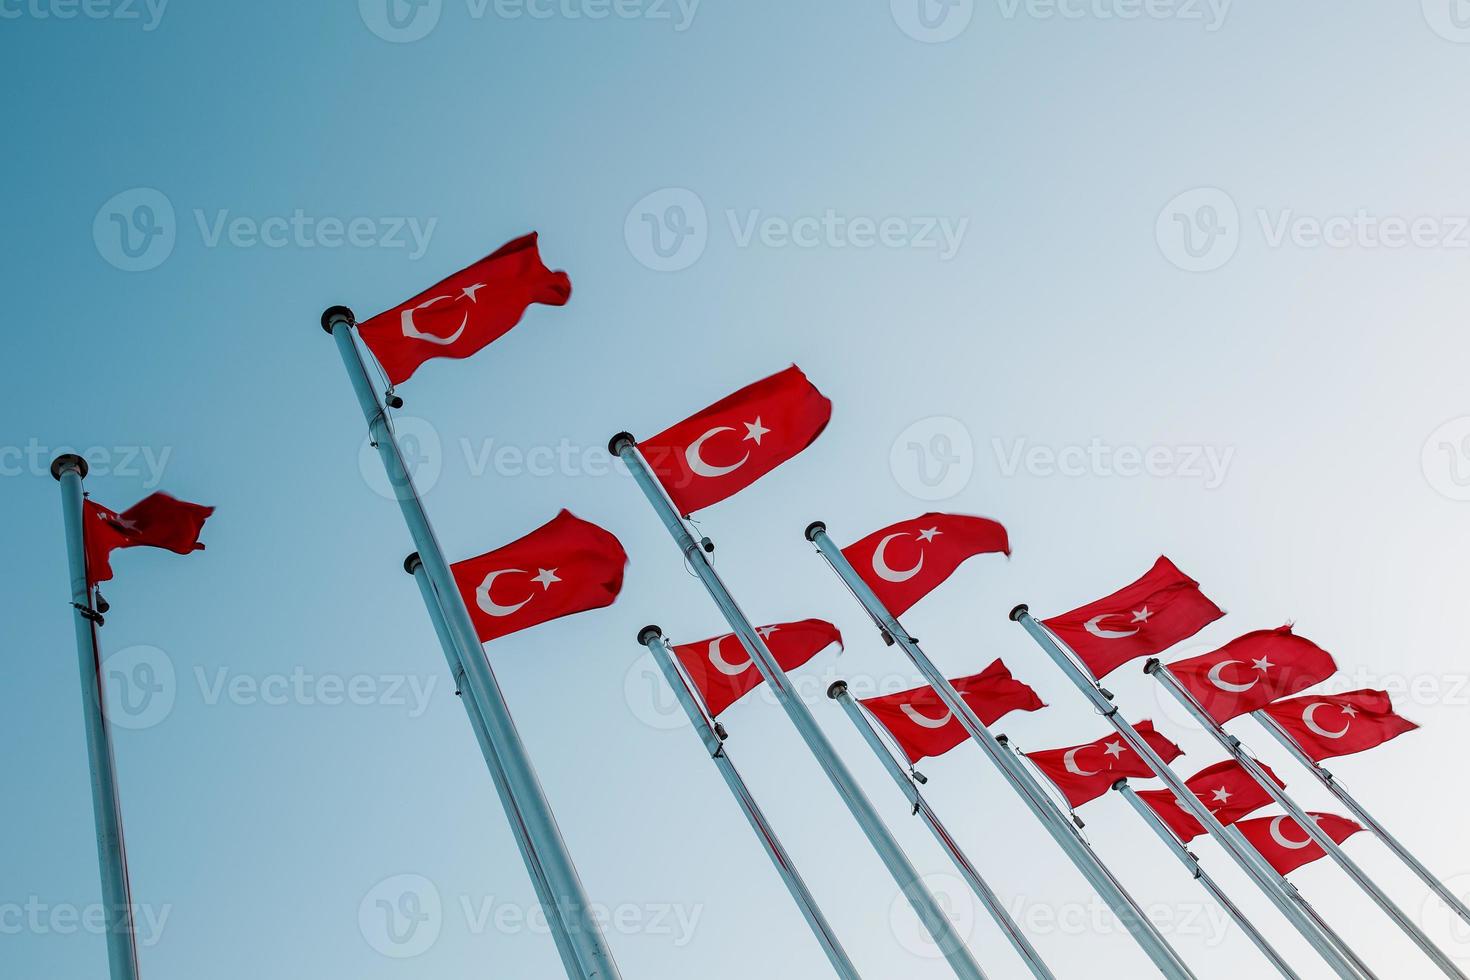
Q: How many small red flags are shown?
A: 13